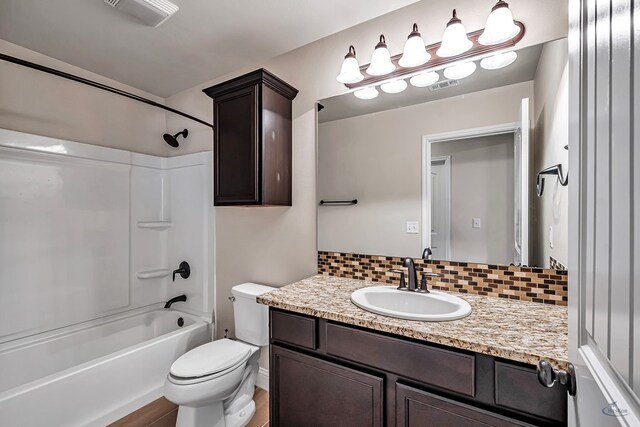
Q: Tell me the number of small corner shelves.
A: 2